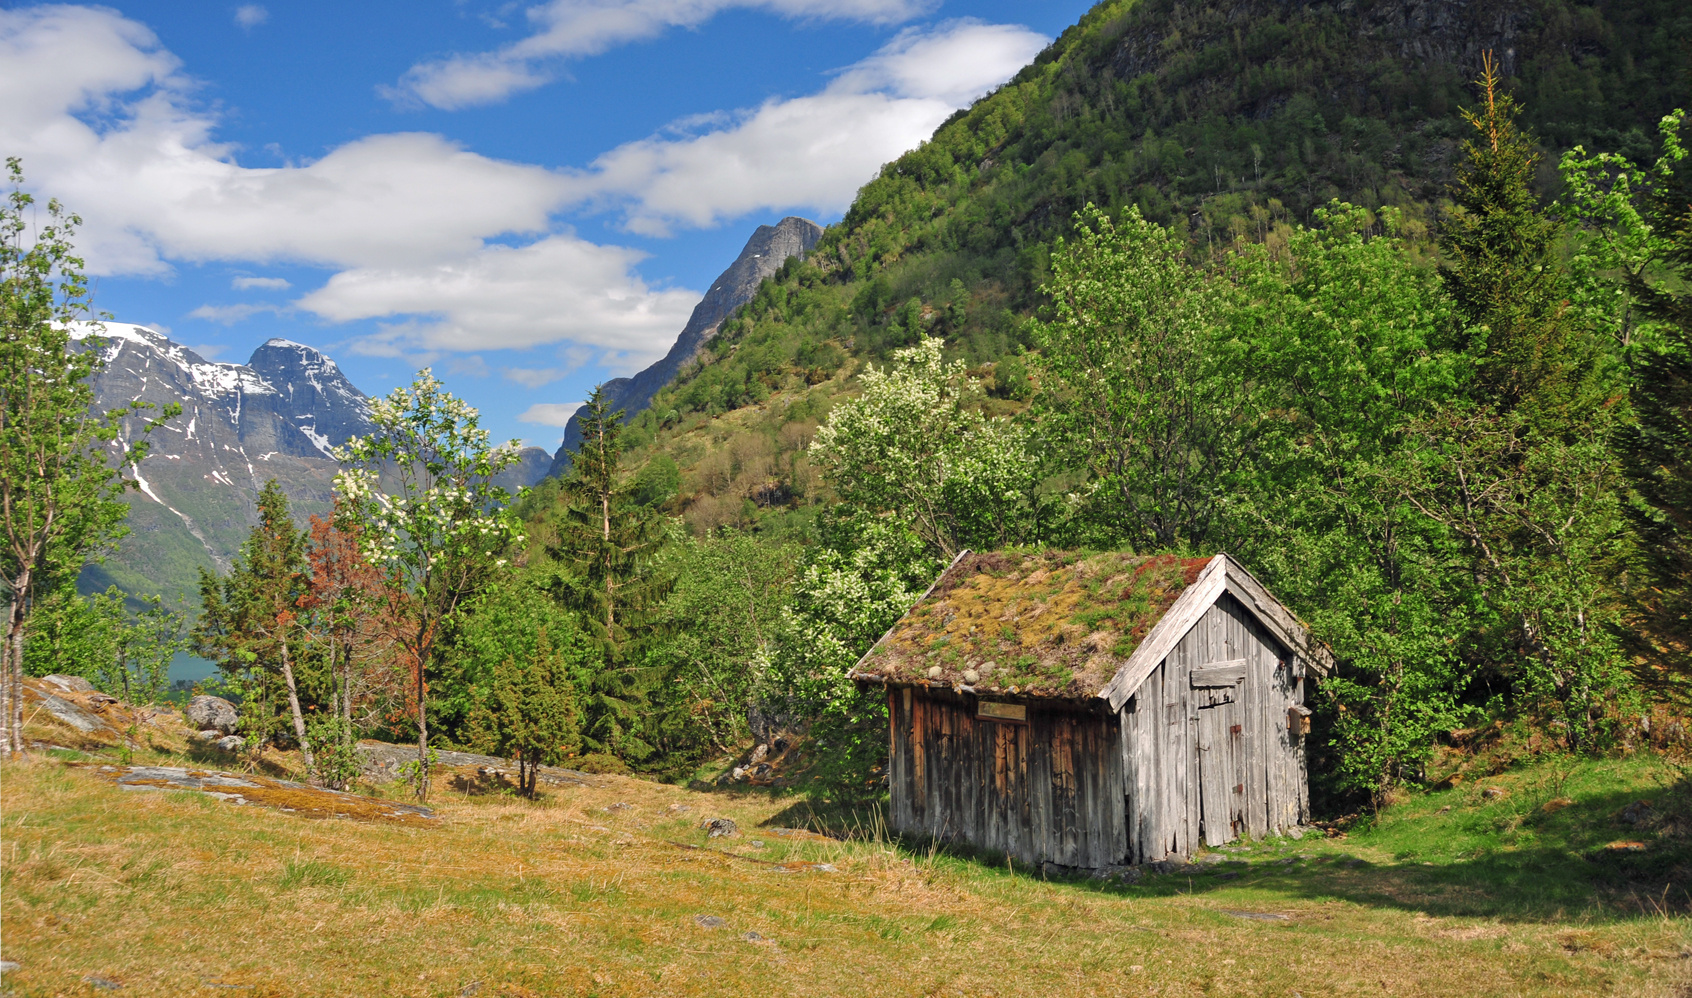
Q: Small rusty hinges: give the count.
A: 2